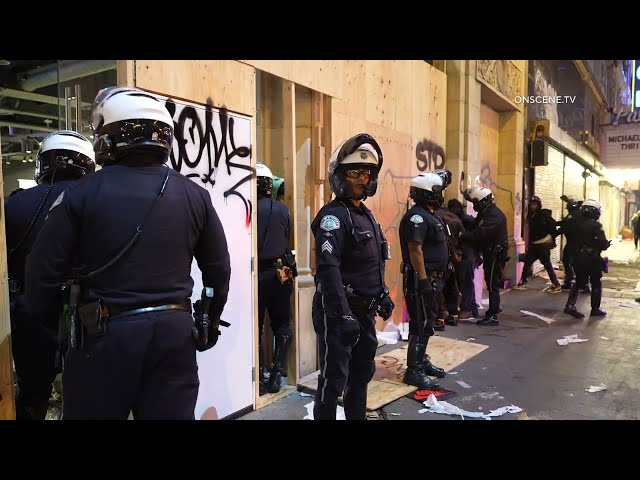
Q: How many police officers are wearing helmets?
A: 8